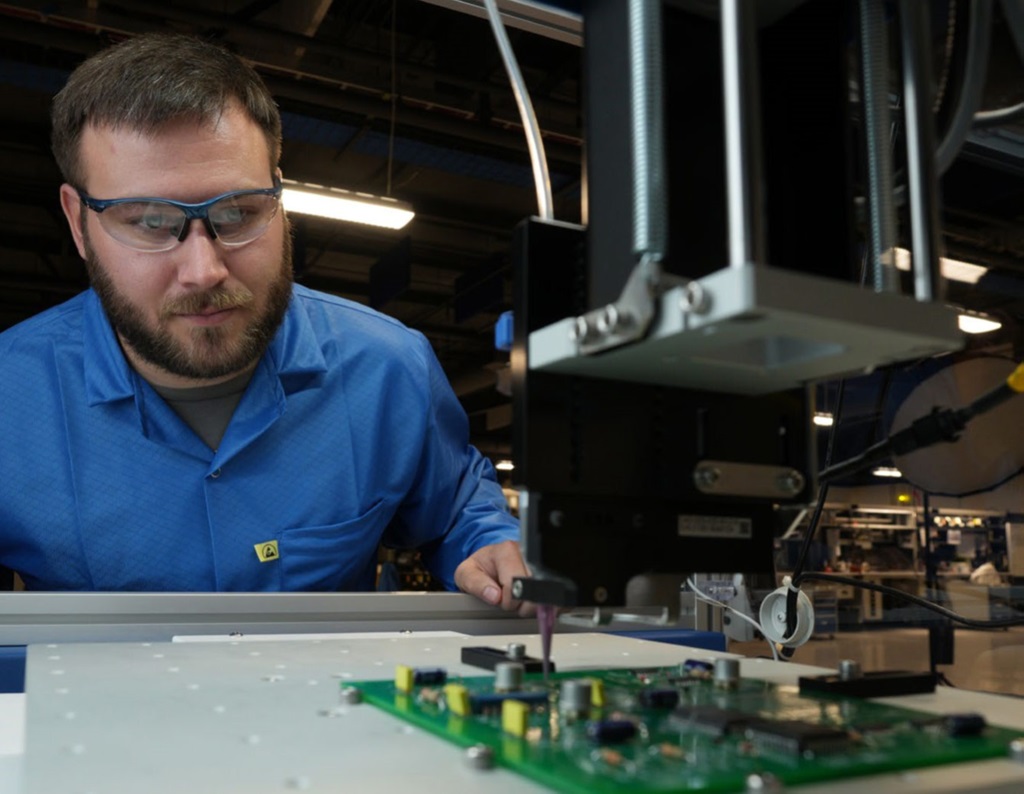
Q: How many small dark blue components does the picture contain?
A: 5